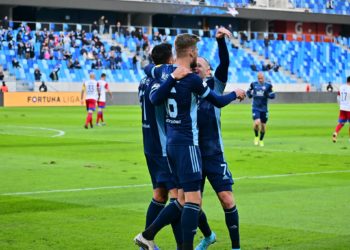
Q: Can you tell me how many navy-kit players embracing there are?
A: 3